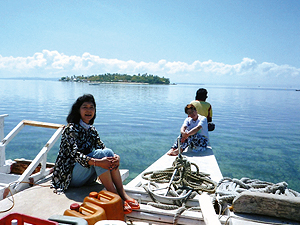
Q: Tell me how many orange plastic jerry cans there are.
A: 2